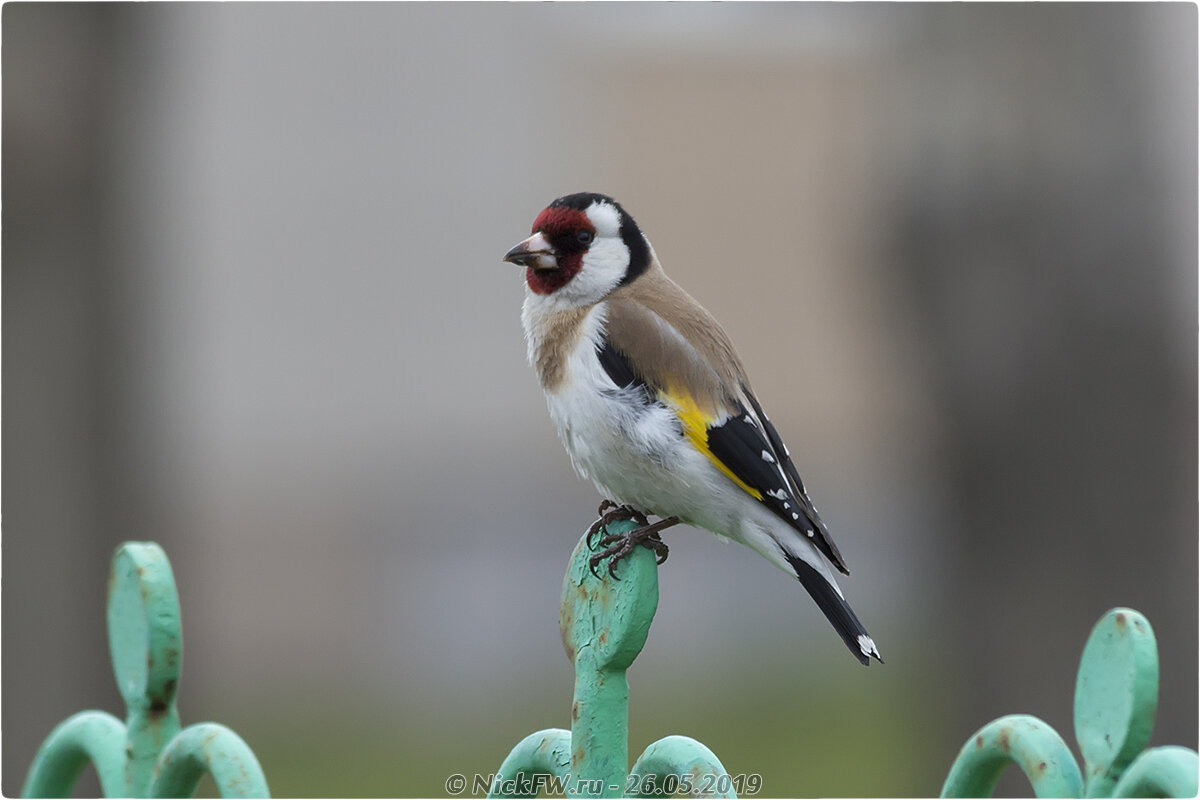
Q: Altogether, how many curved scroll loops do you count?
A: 6